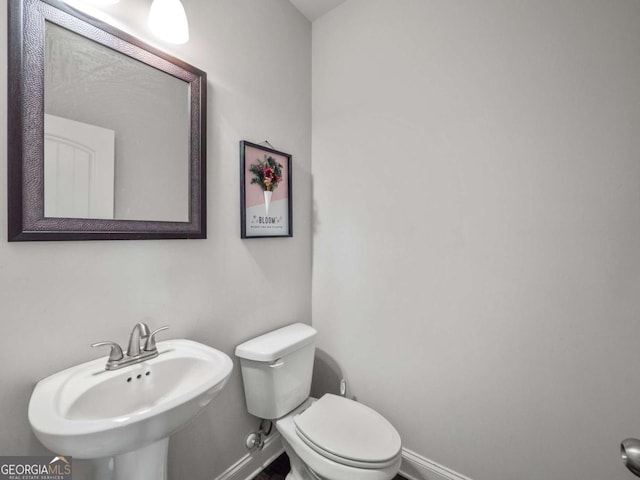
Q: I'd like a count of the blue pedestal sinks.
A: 0